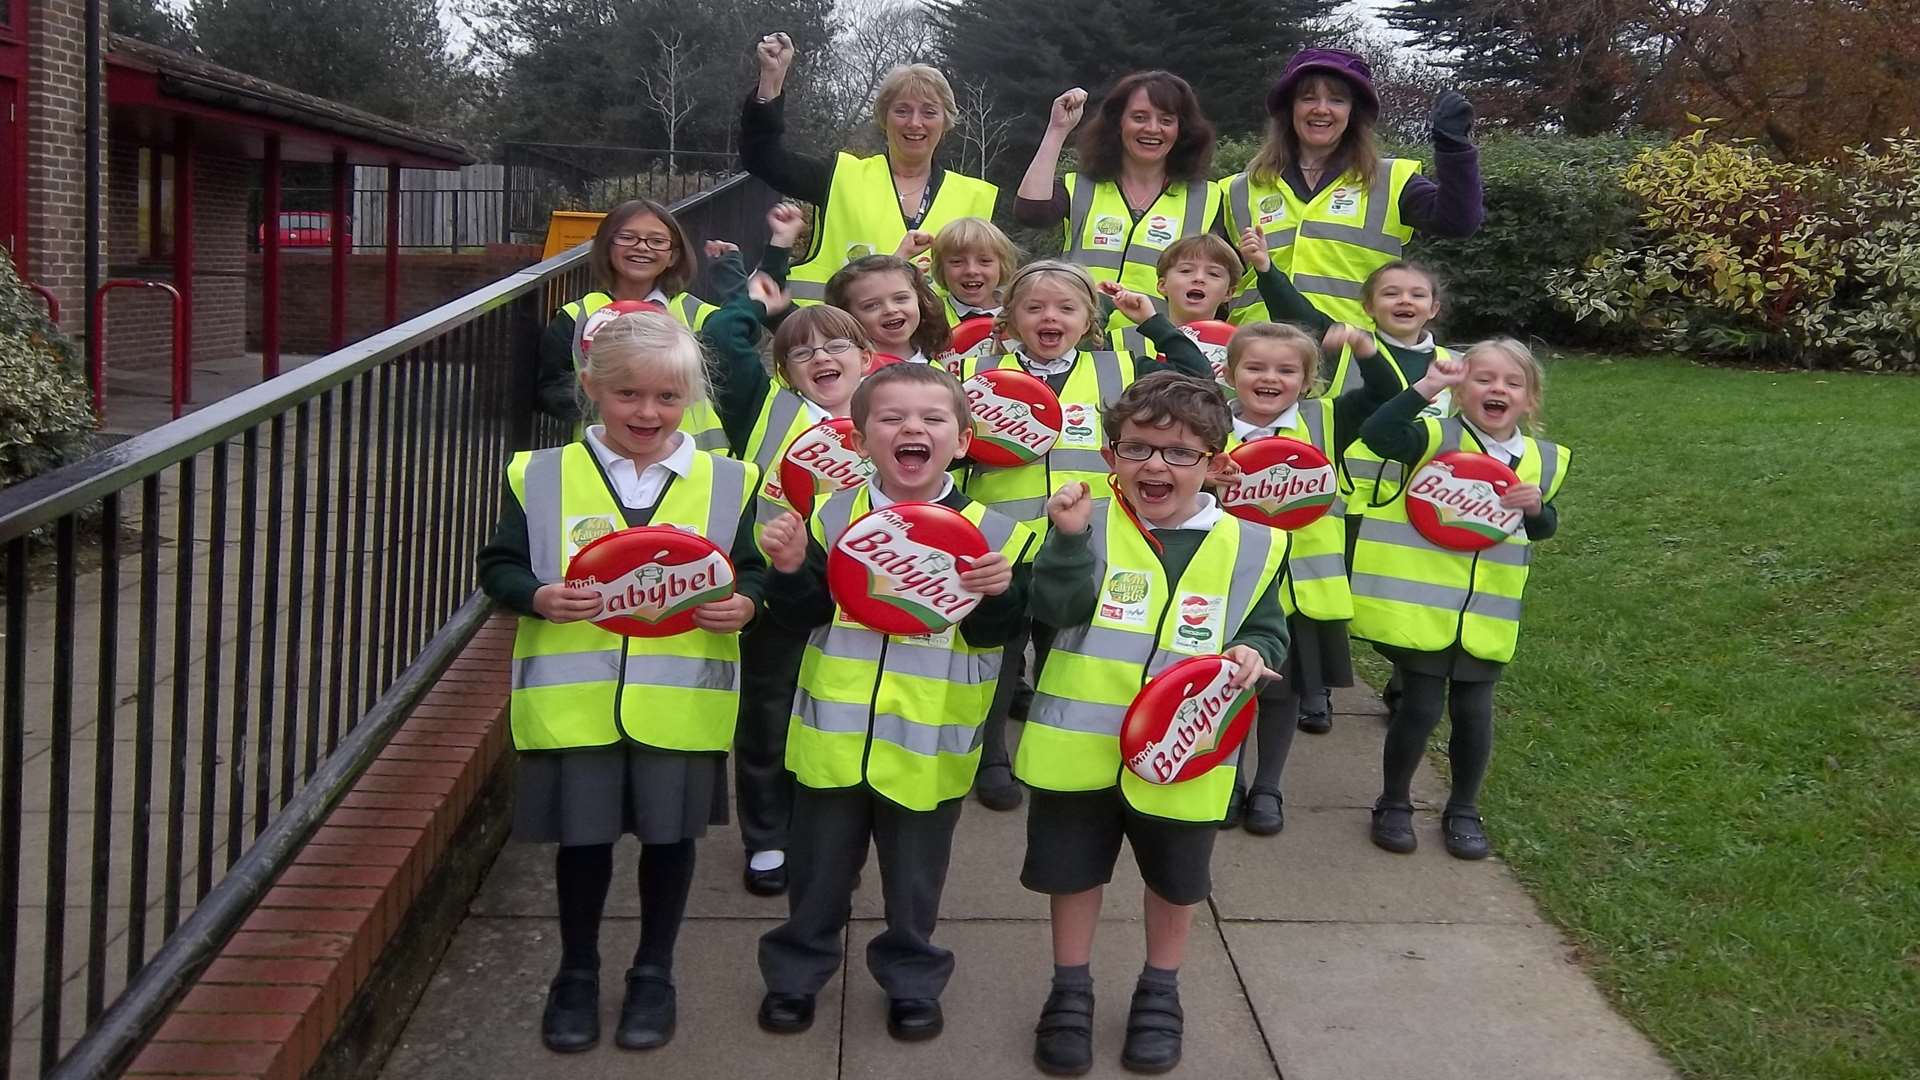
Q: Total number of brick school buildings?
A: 1